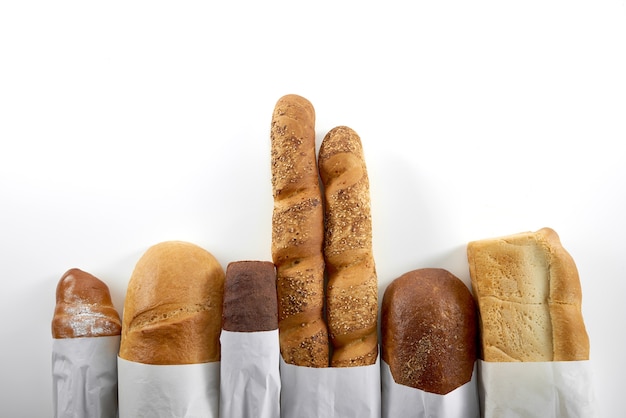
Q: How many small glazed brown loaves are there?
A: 1